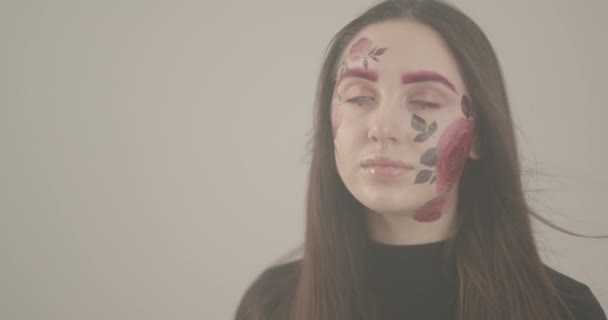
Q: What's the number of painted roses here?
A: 4